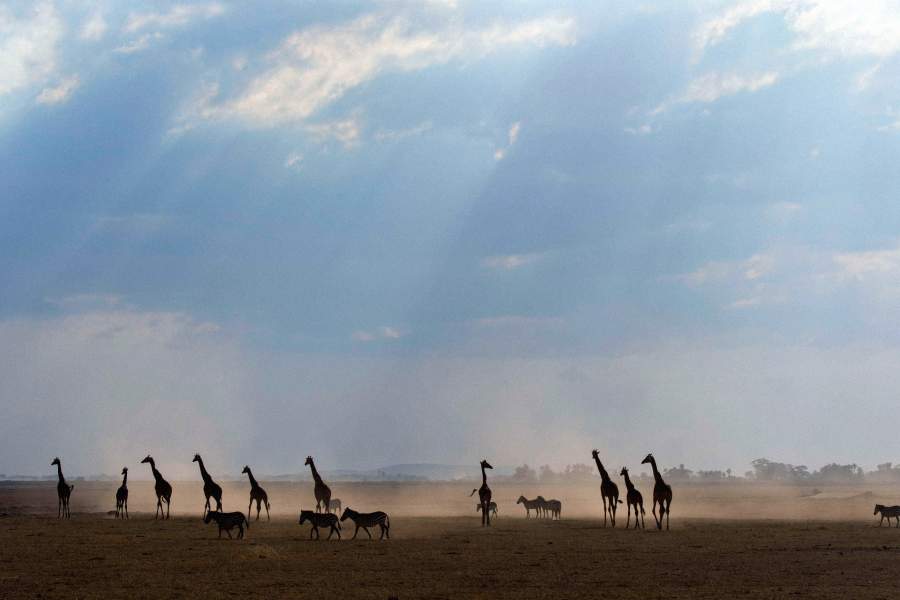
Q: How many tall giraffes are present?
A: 10